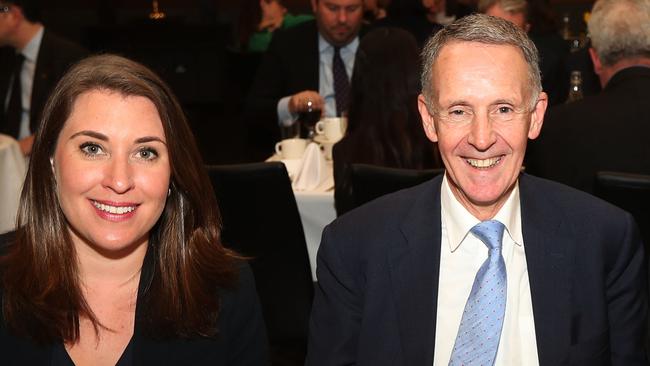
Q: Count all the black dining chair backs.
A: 3